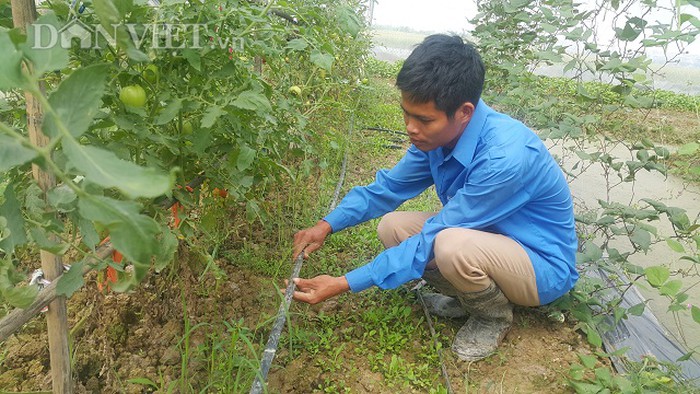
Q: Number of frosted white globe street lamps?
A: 0